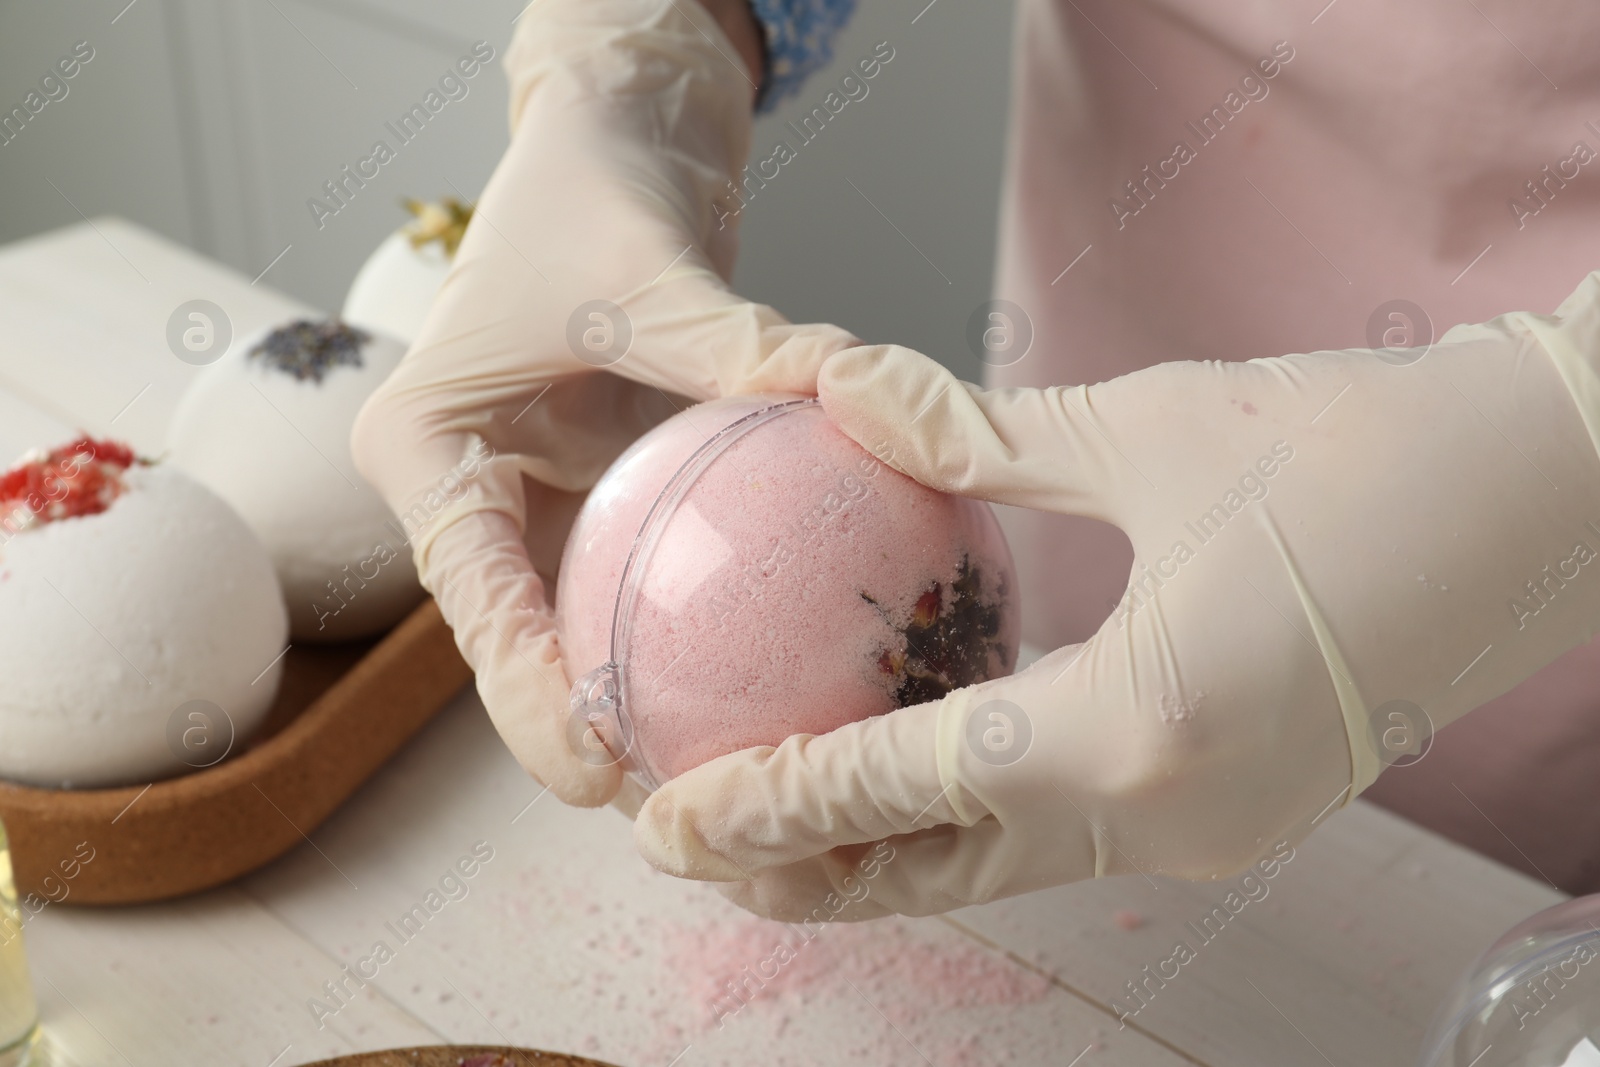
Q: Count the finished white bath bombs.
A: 3